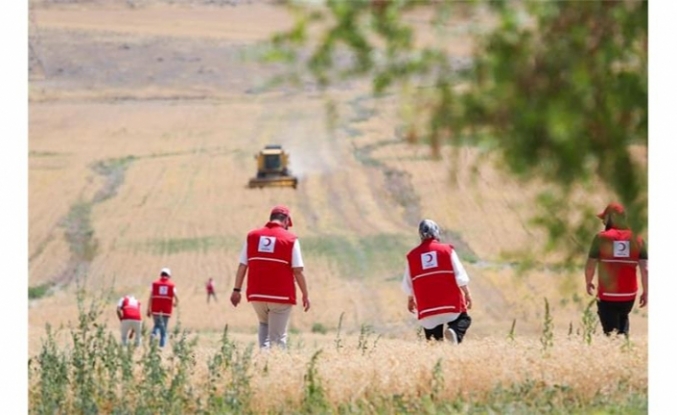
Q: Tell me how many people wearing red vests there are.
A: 6